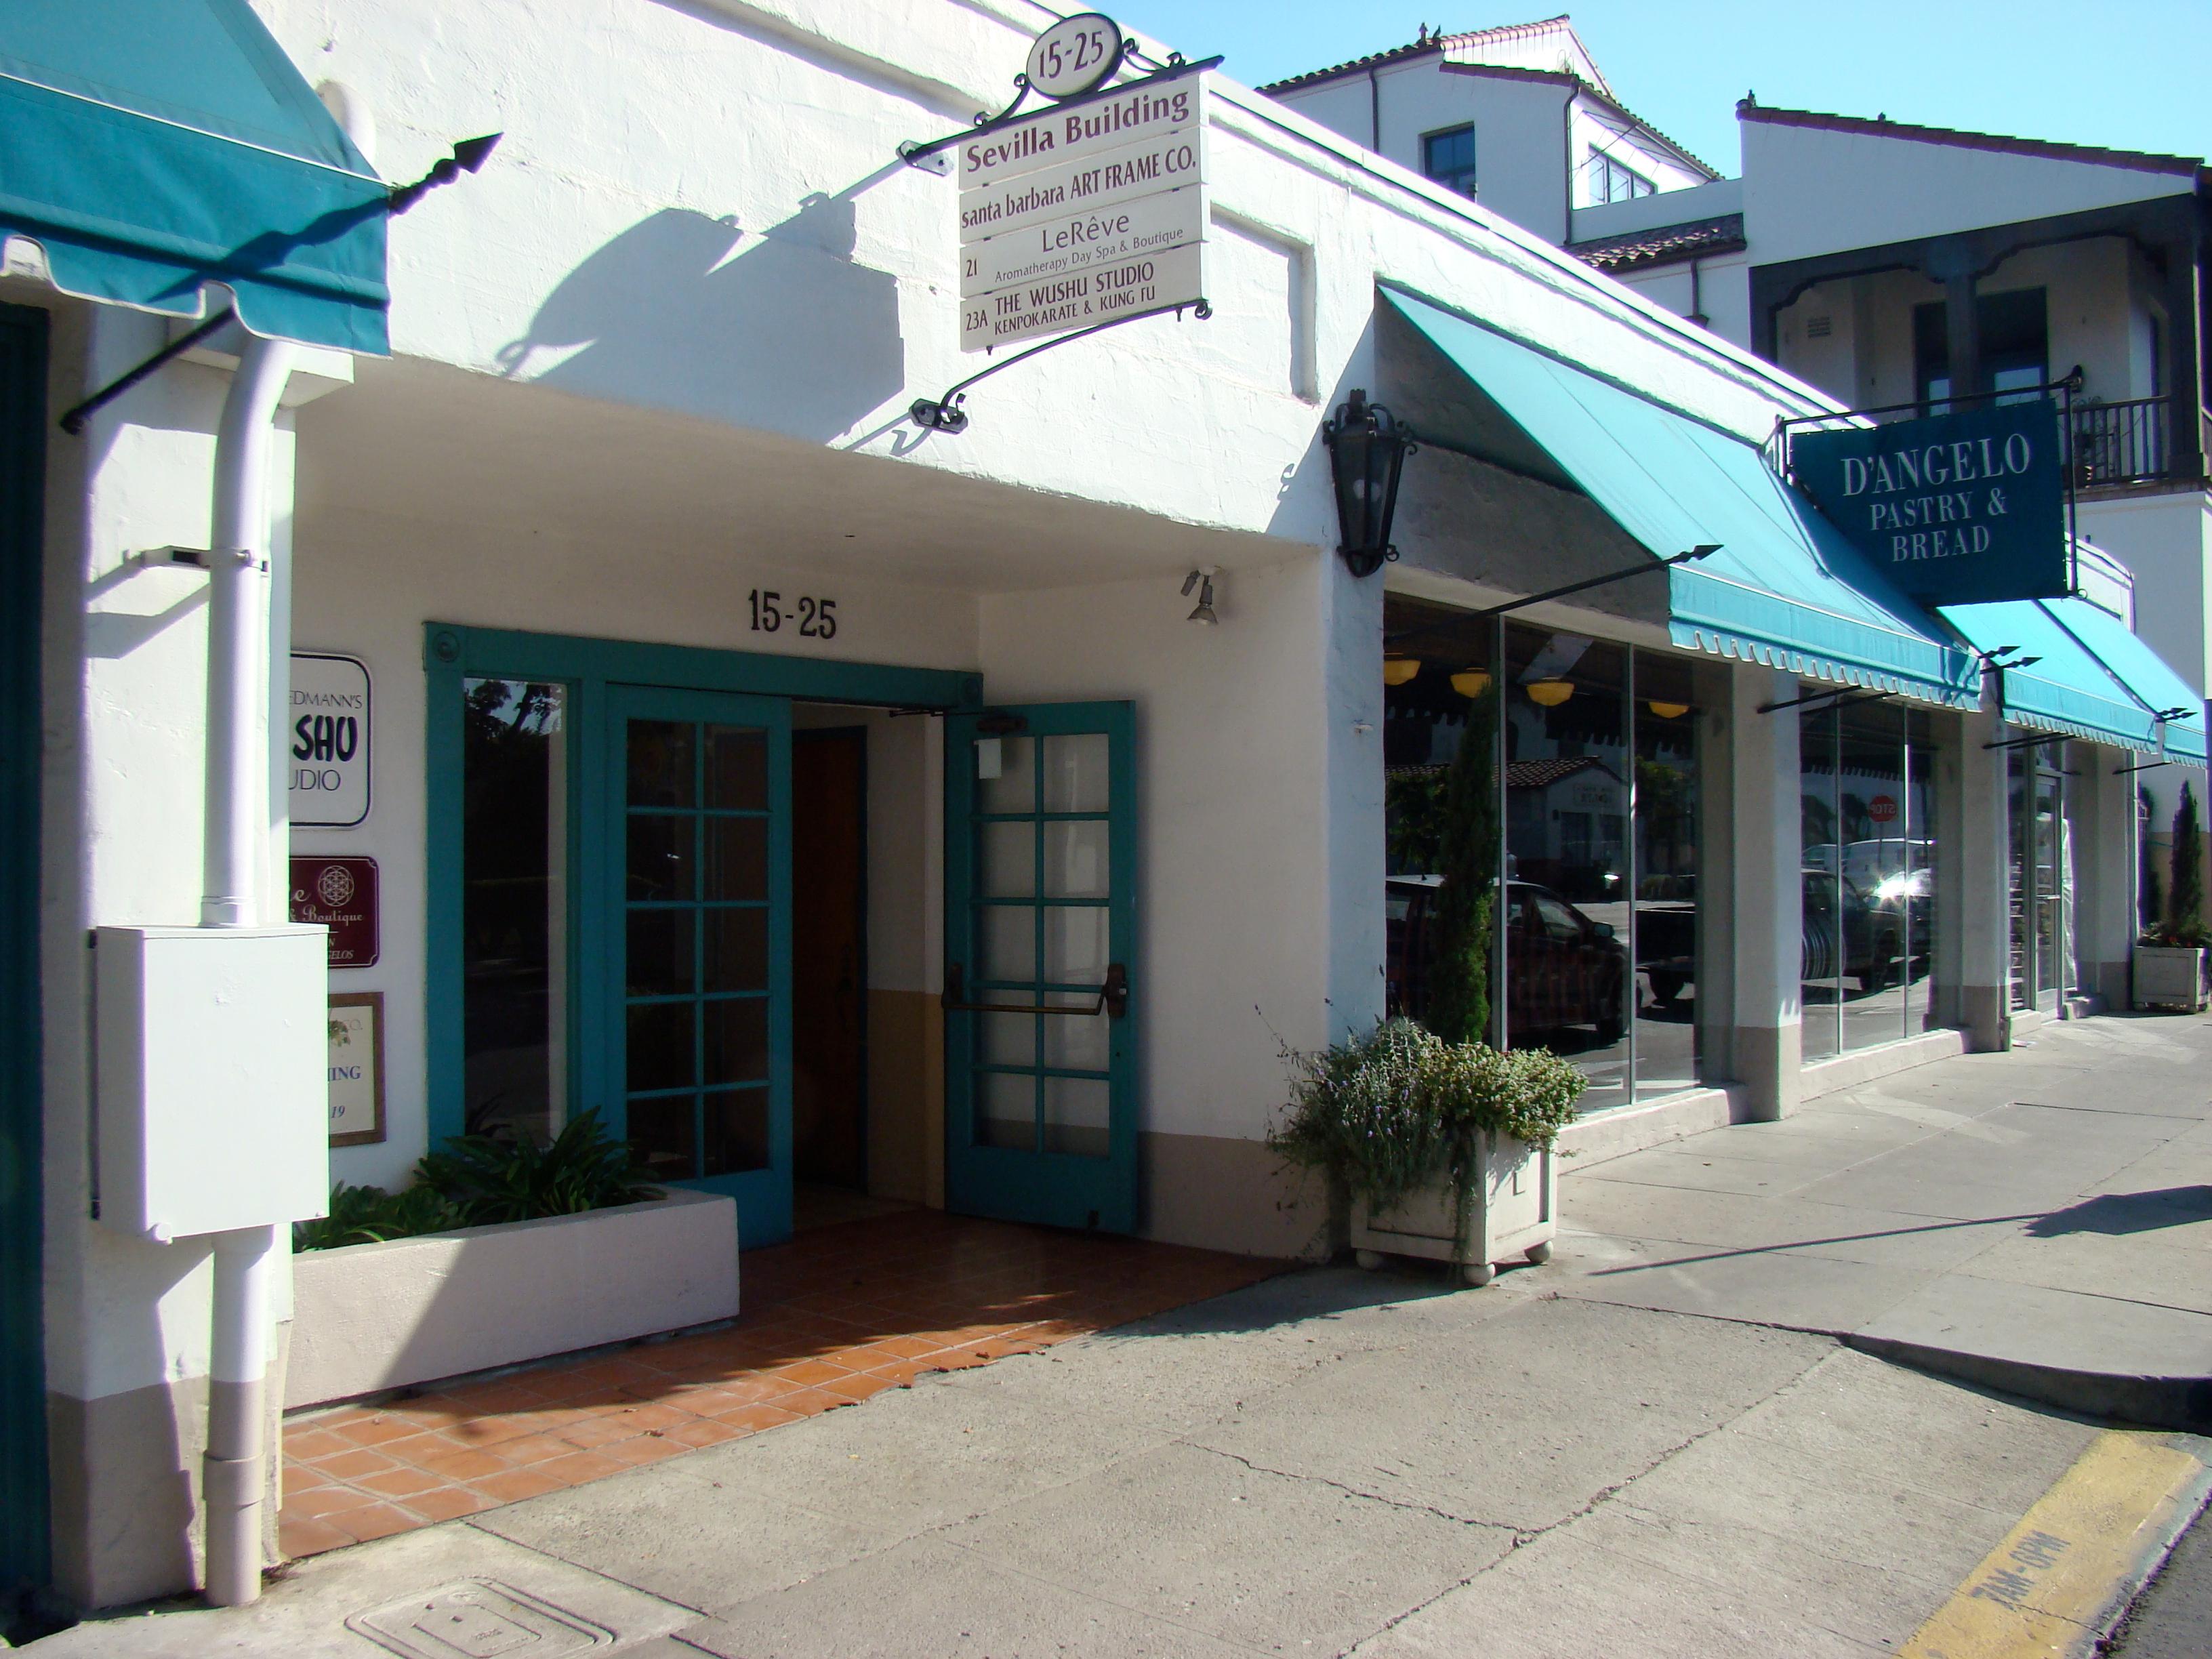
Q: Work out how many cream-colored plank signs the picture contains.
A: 4